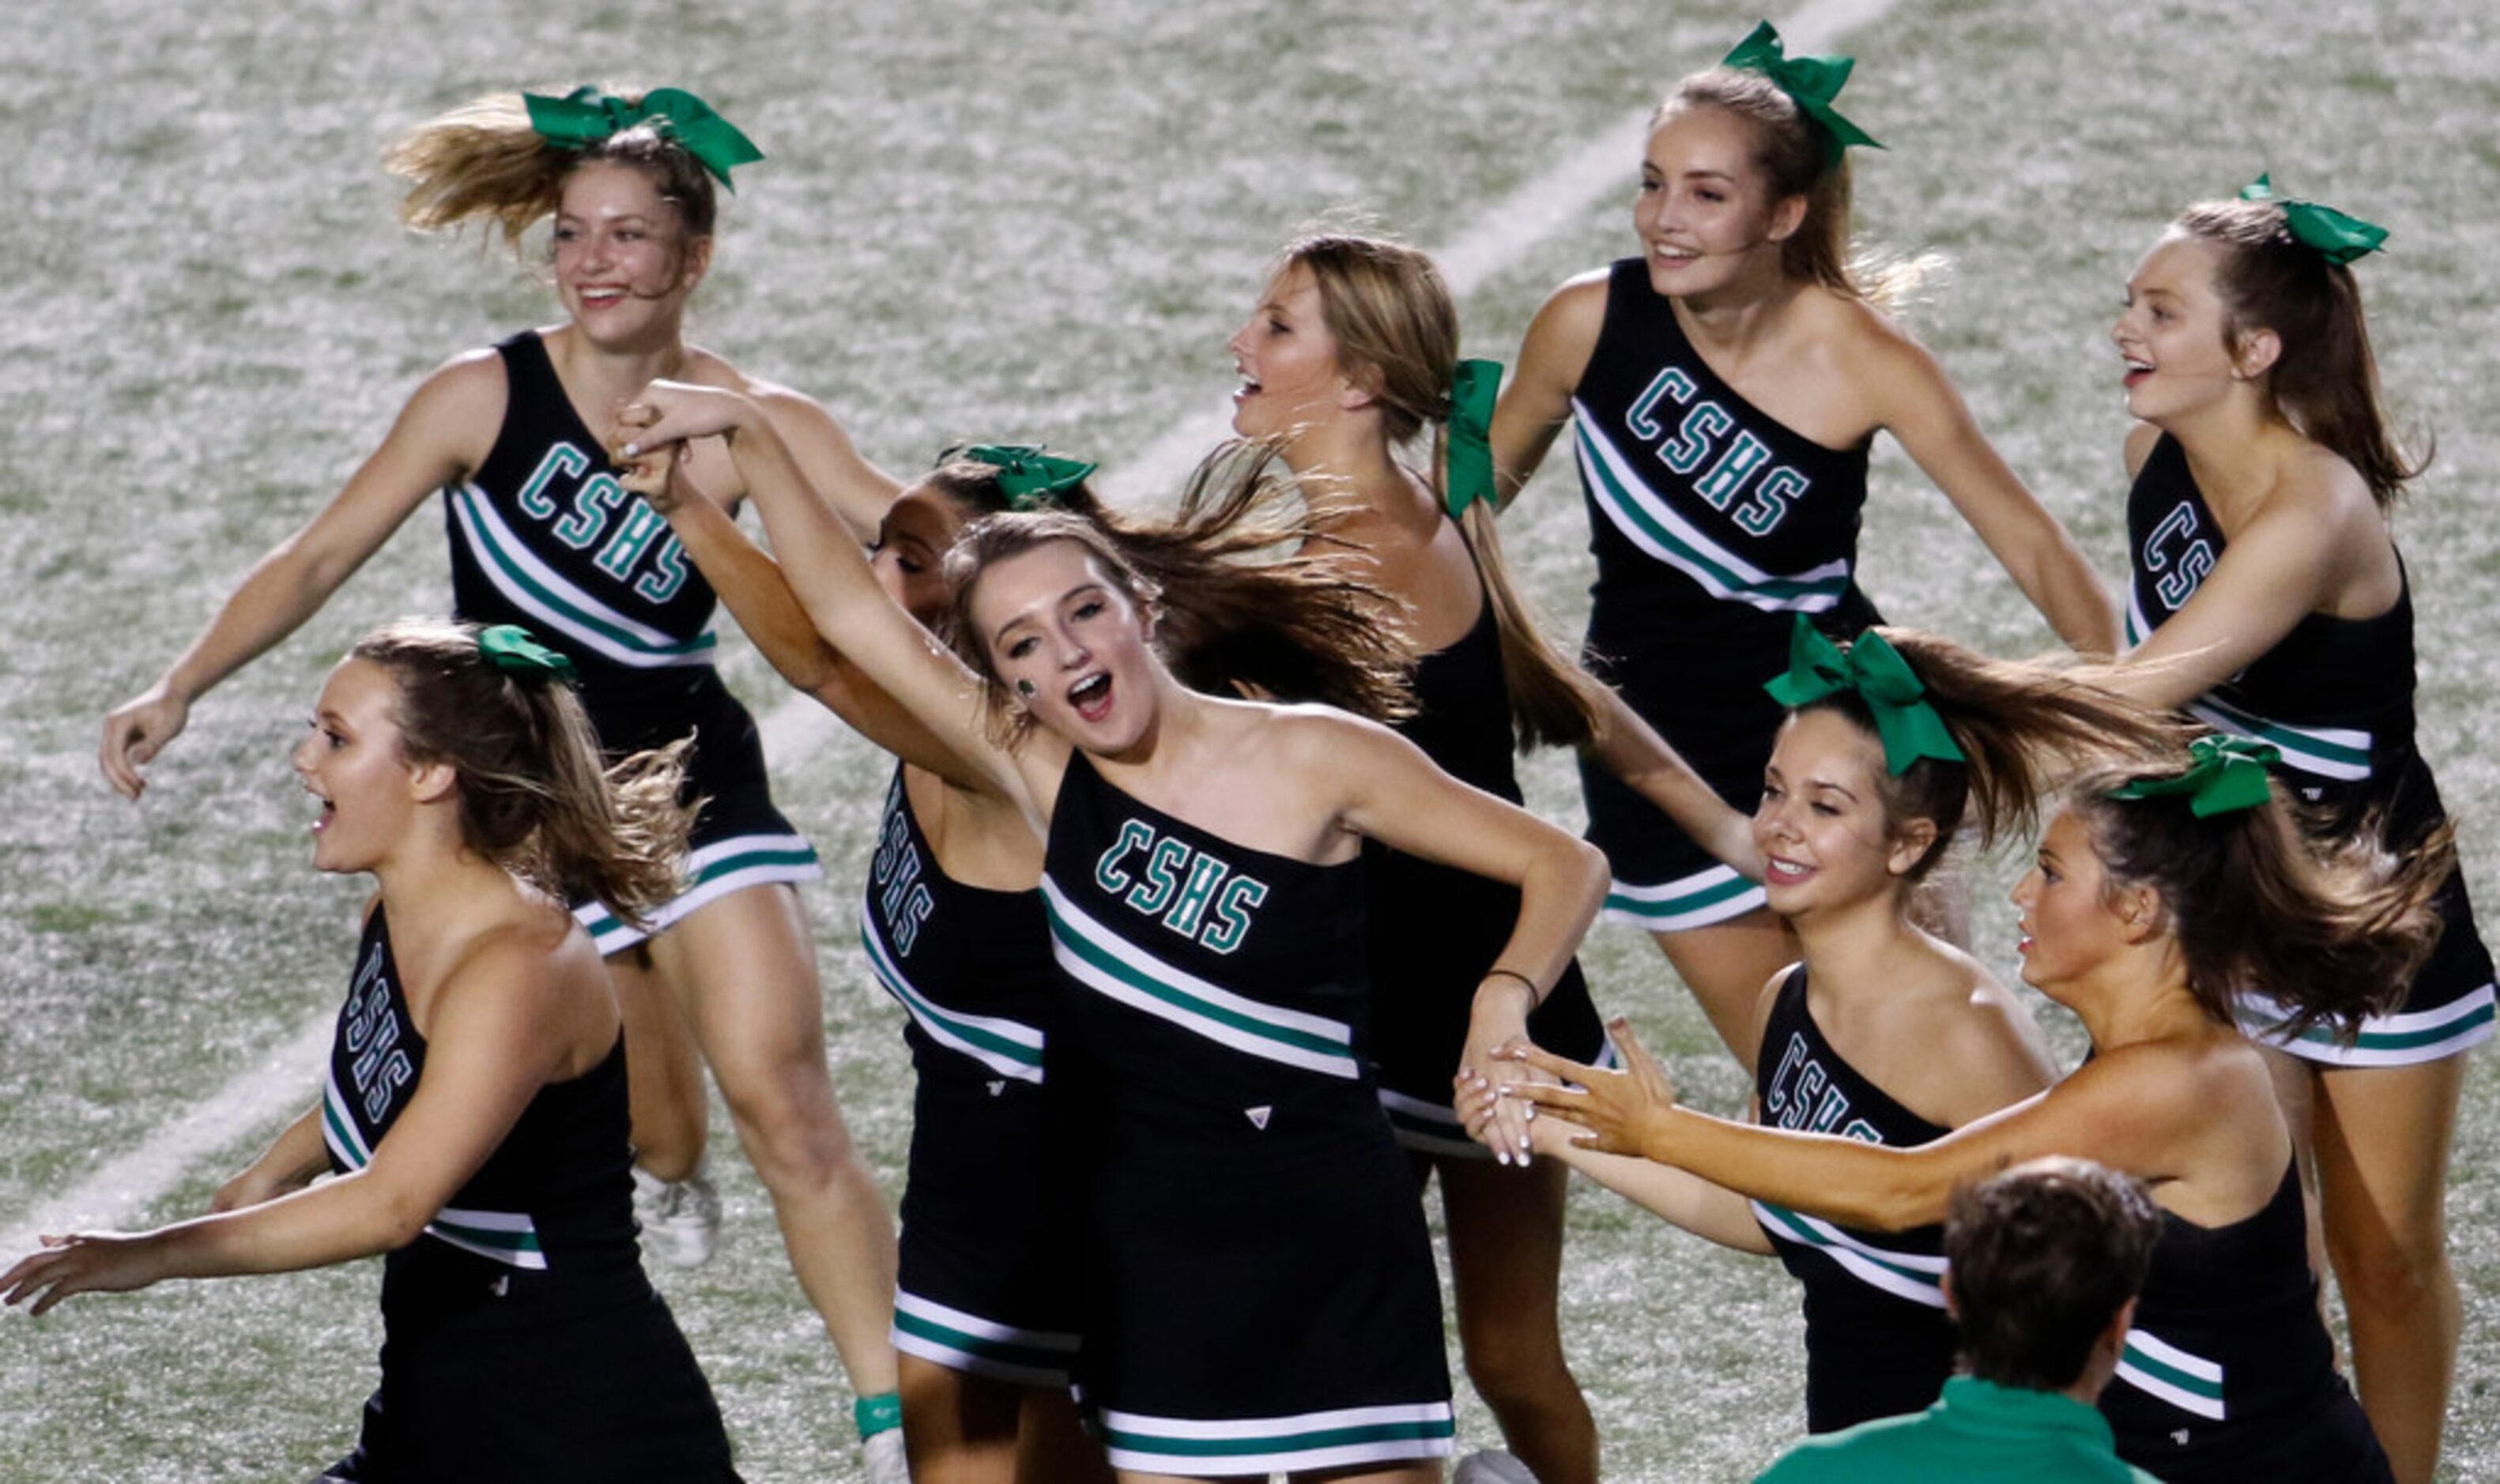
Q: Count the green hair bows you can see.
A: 8